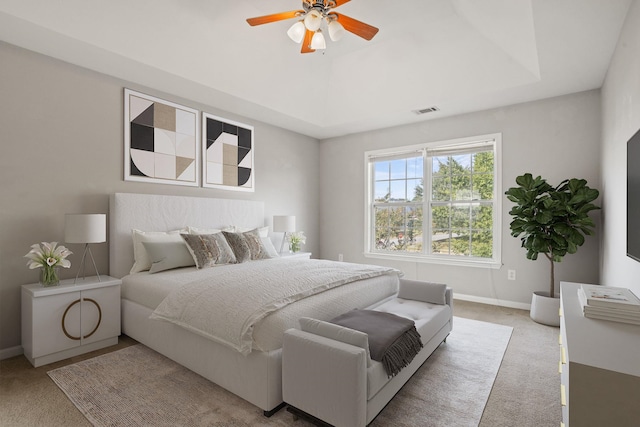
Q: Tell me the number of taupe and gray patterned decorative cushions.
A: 2